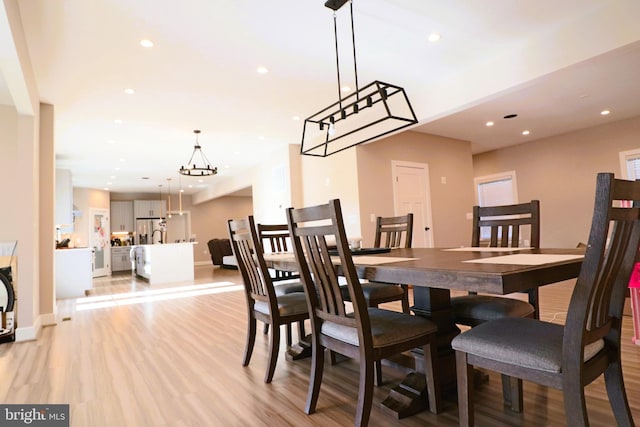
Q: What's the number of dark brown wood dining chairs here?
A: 6